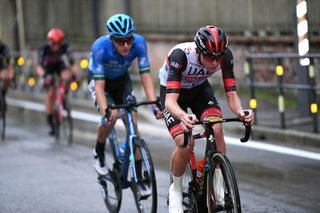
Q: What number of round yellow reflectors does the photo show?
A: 7